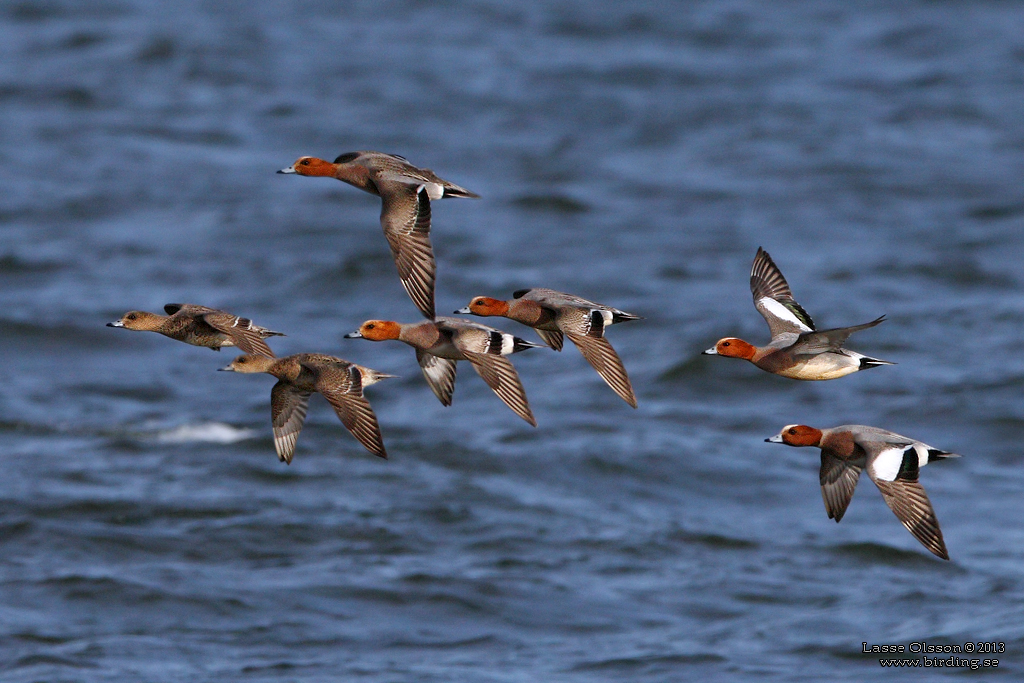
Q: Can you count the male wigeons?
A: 5